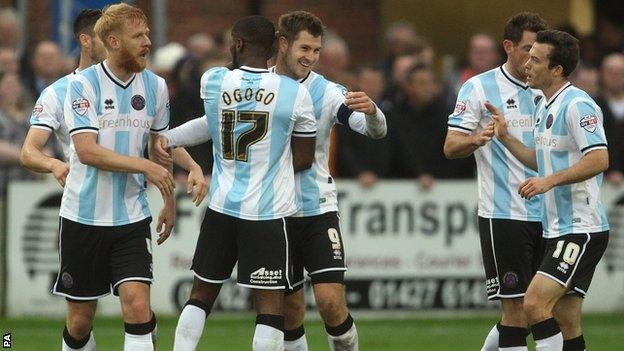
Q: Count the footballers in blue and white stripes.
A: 6